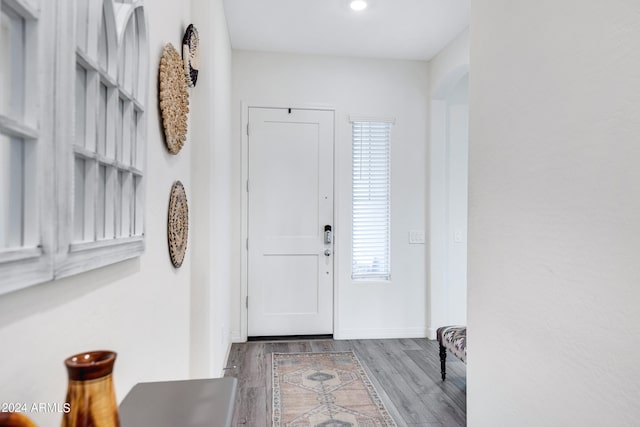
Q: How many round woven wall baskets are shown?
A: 3